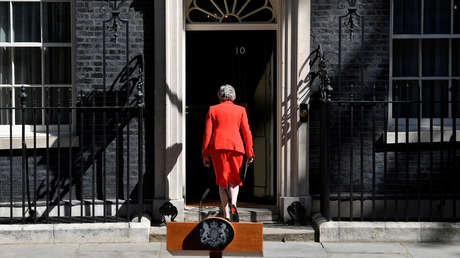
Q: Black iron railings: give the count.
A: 2